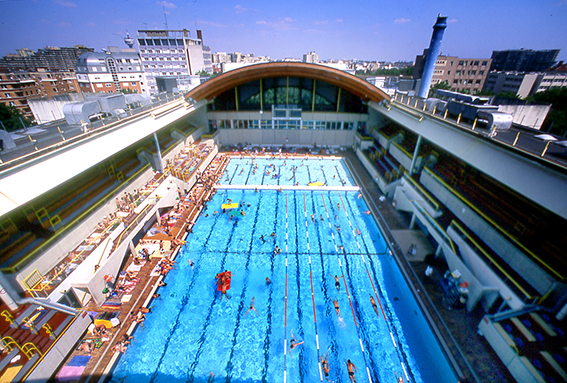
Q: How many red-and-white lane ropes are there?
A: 4